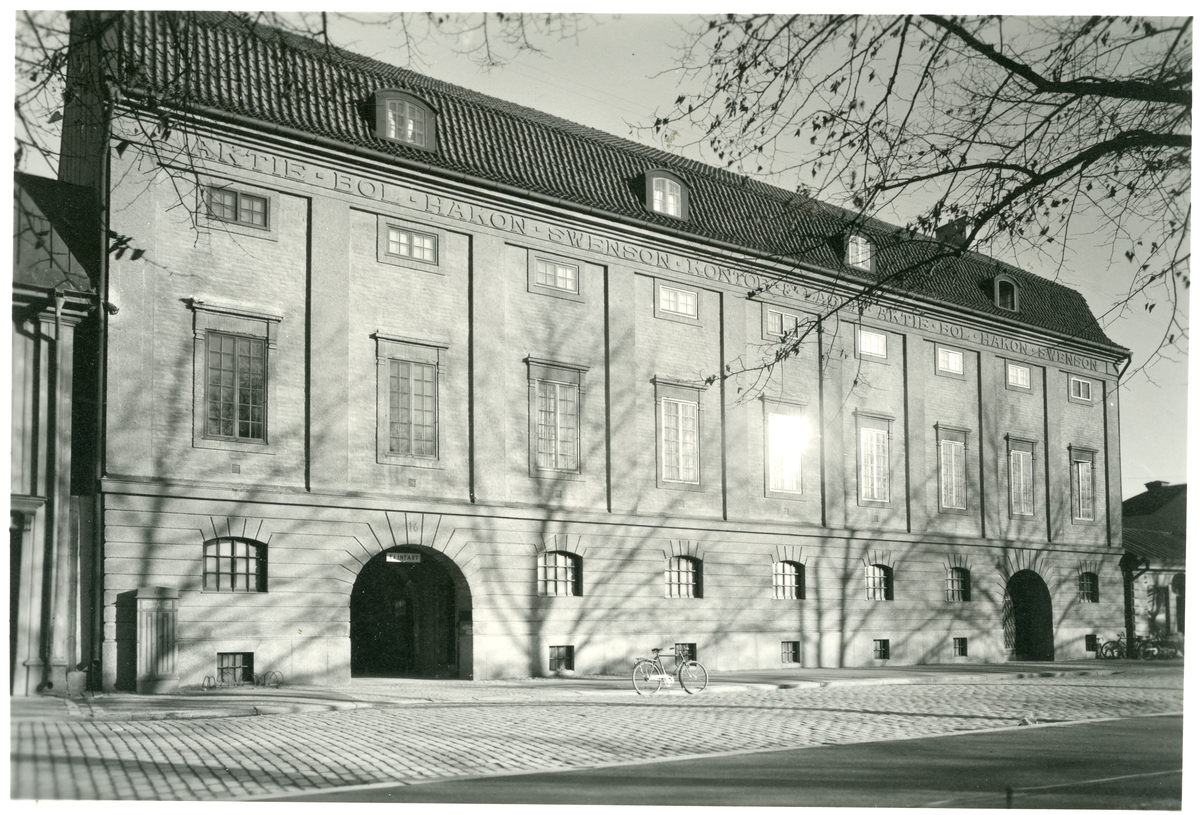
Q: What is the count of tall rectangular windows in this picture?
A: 9